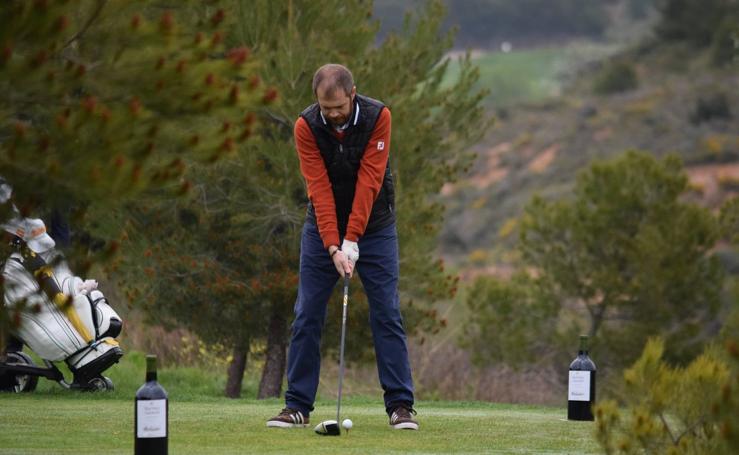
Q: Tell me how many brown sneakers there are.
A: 2